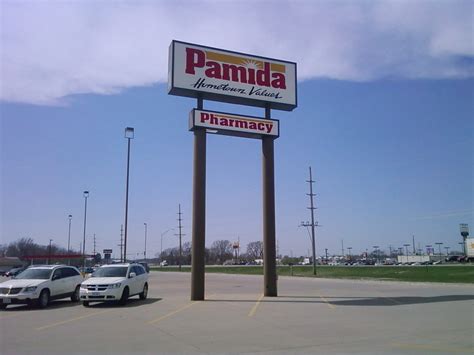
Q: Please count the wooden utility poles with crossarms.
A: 4